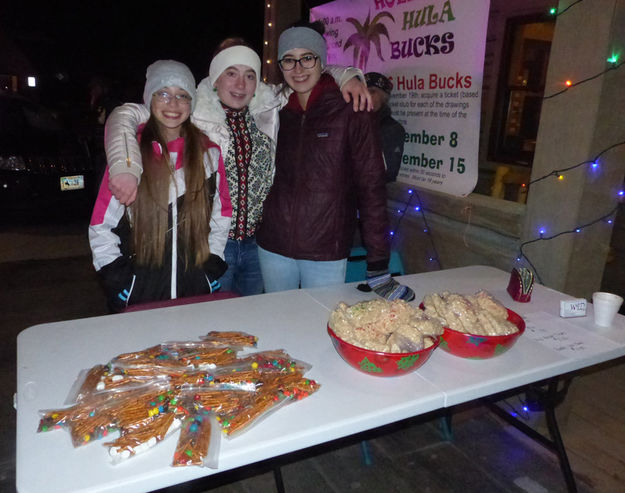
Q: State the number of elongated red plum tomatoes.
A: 0